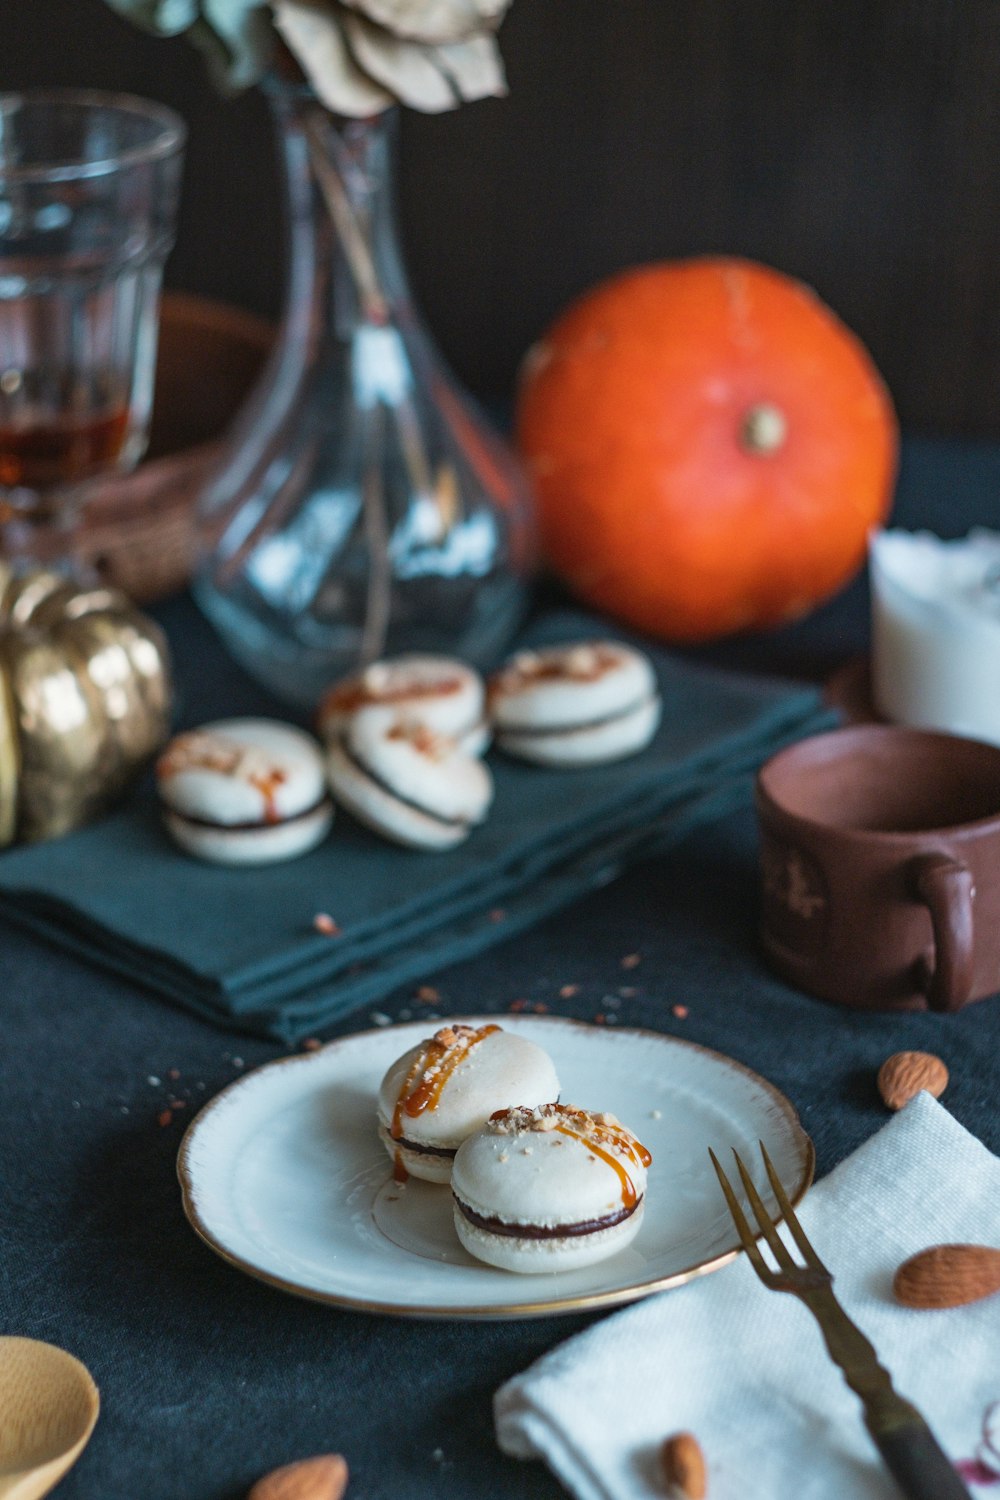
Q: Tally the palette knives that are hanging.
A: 0